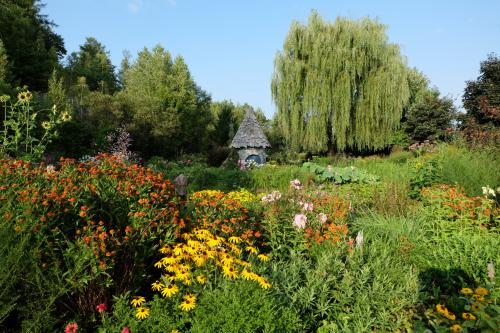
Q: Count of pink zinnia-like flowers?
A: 3